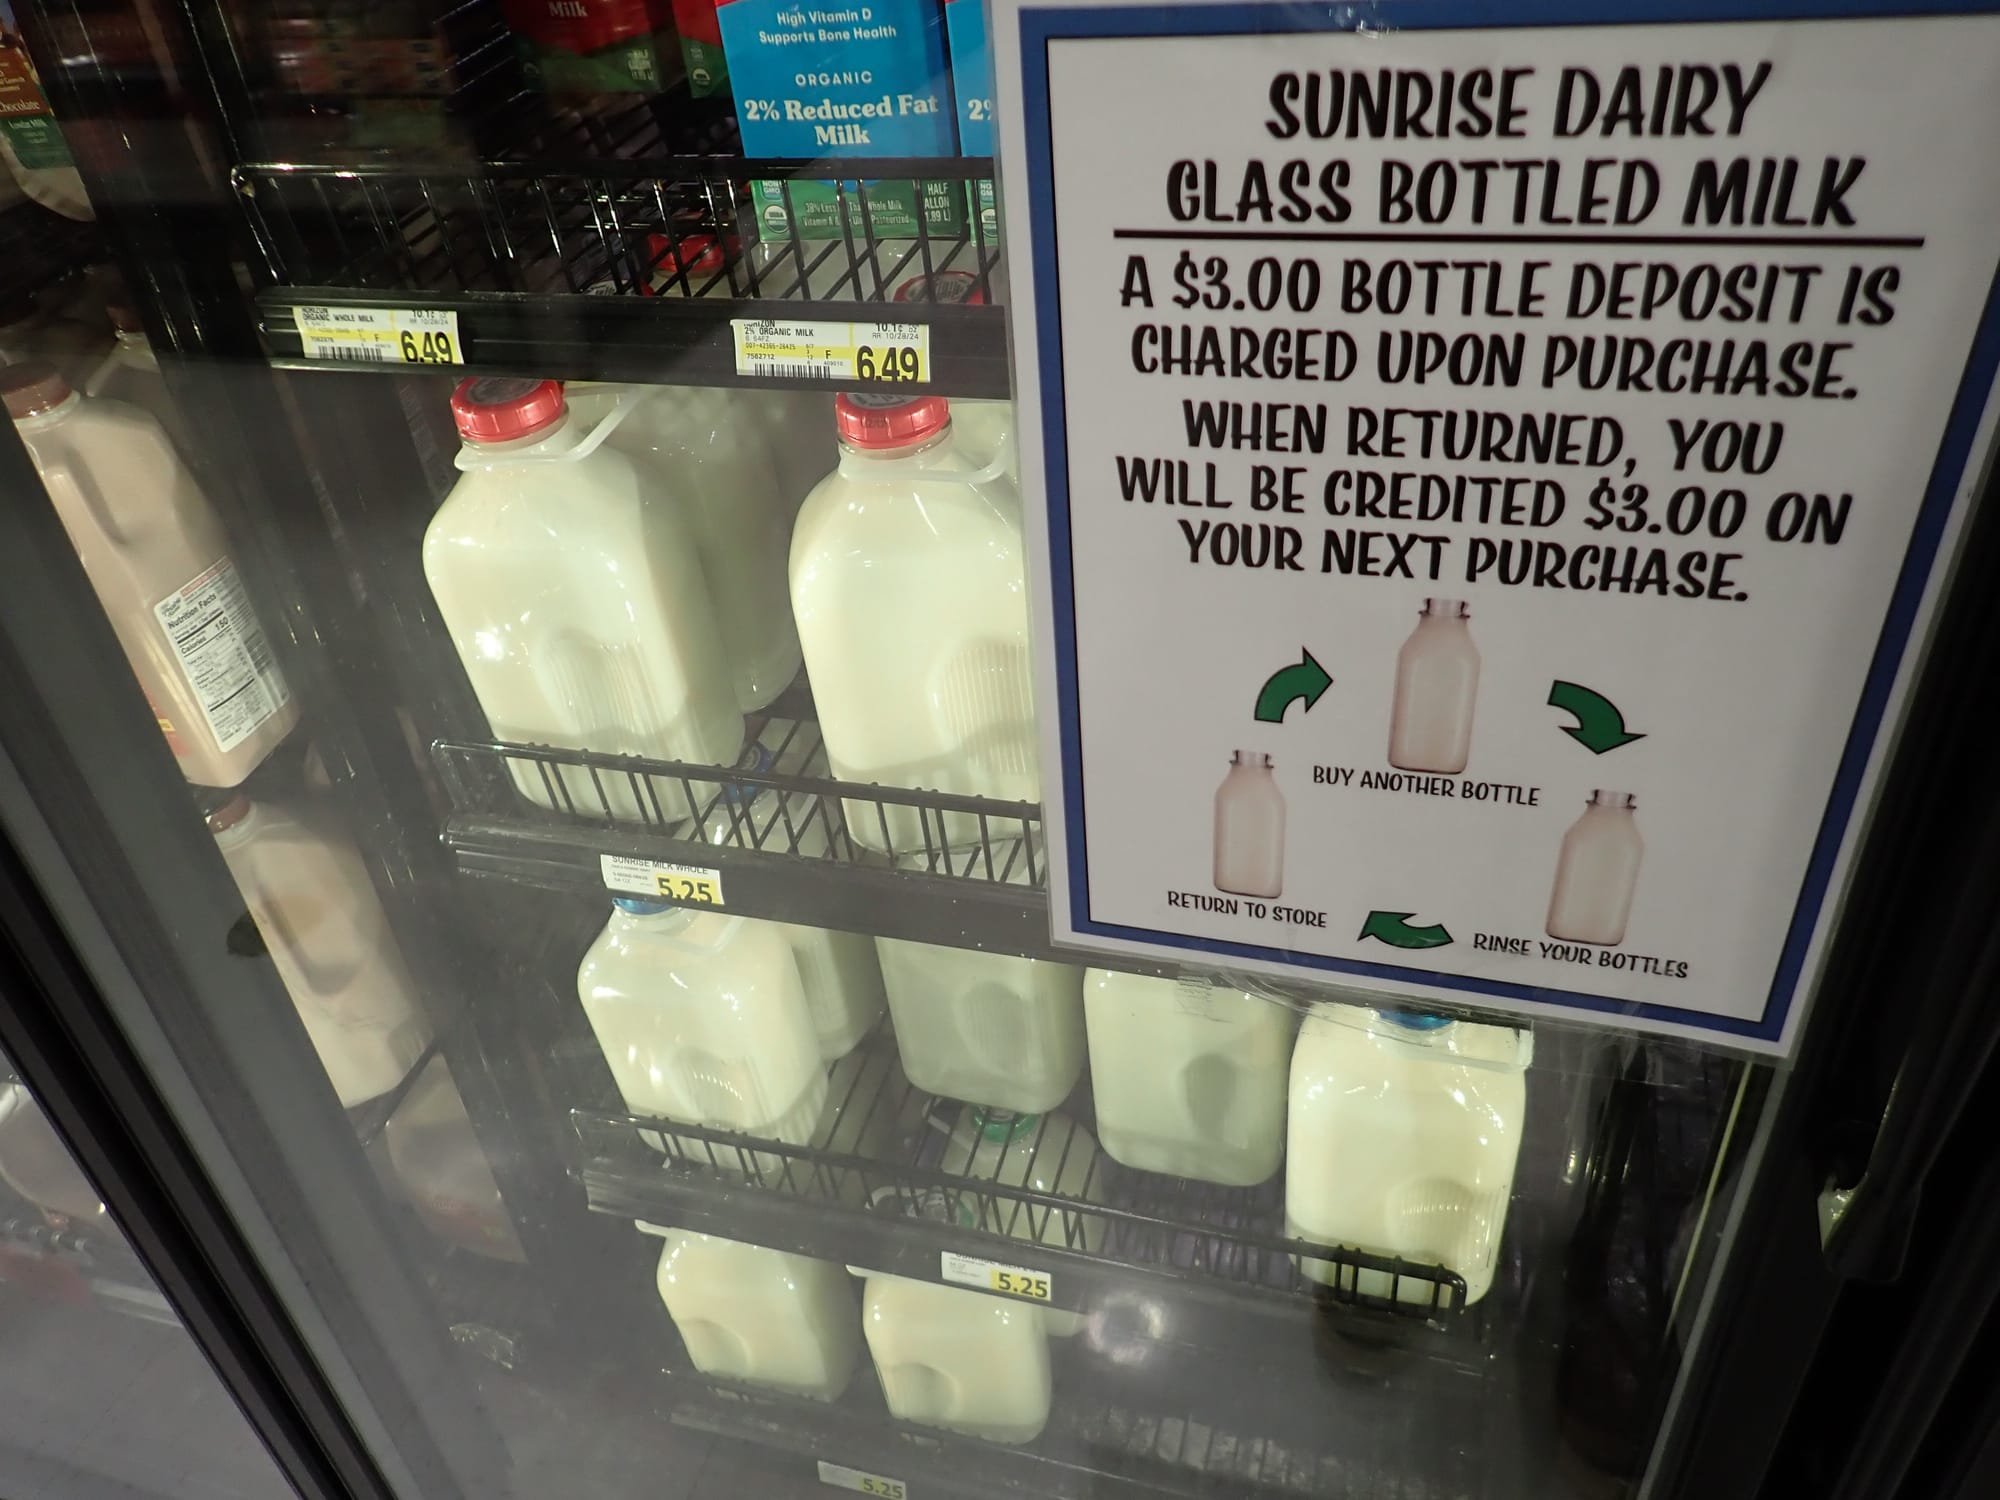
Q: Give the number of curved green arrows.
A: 3